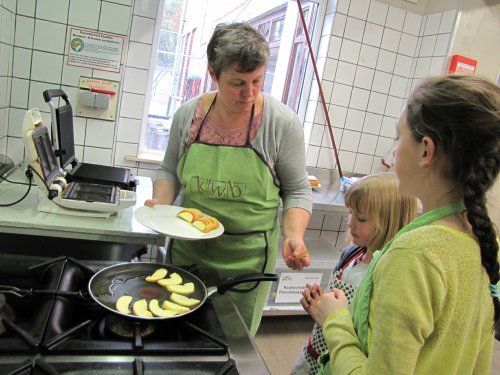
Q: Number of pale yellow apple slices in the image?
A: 8